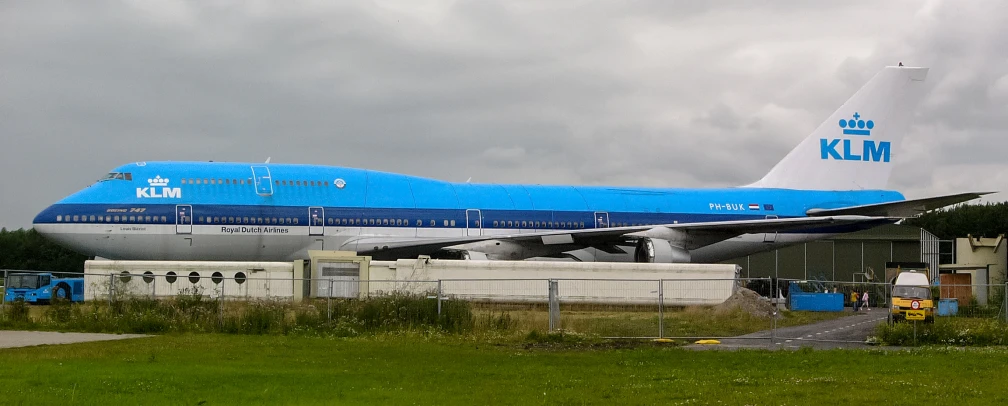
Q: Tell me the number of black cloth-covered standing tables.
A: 0